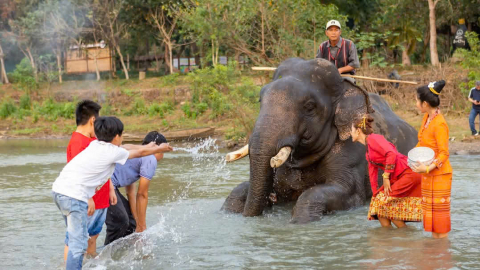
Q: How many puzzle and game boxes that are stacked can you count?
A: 0